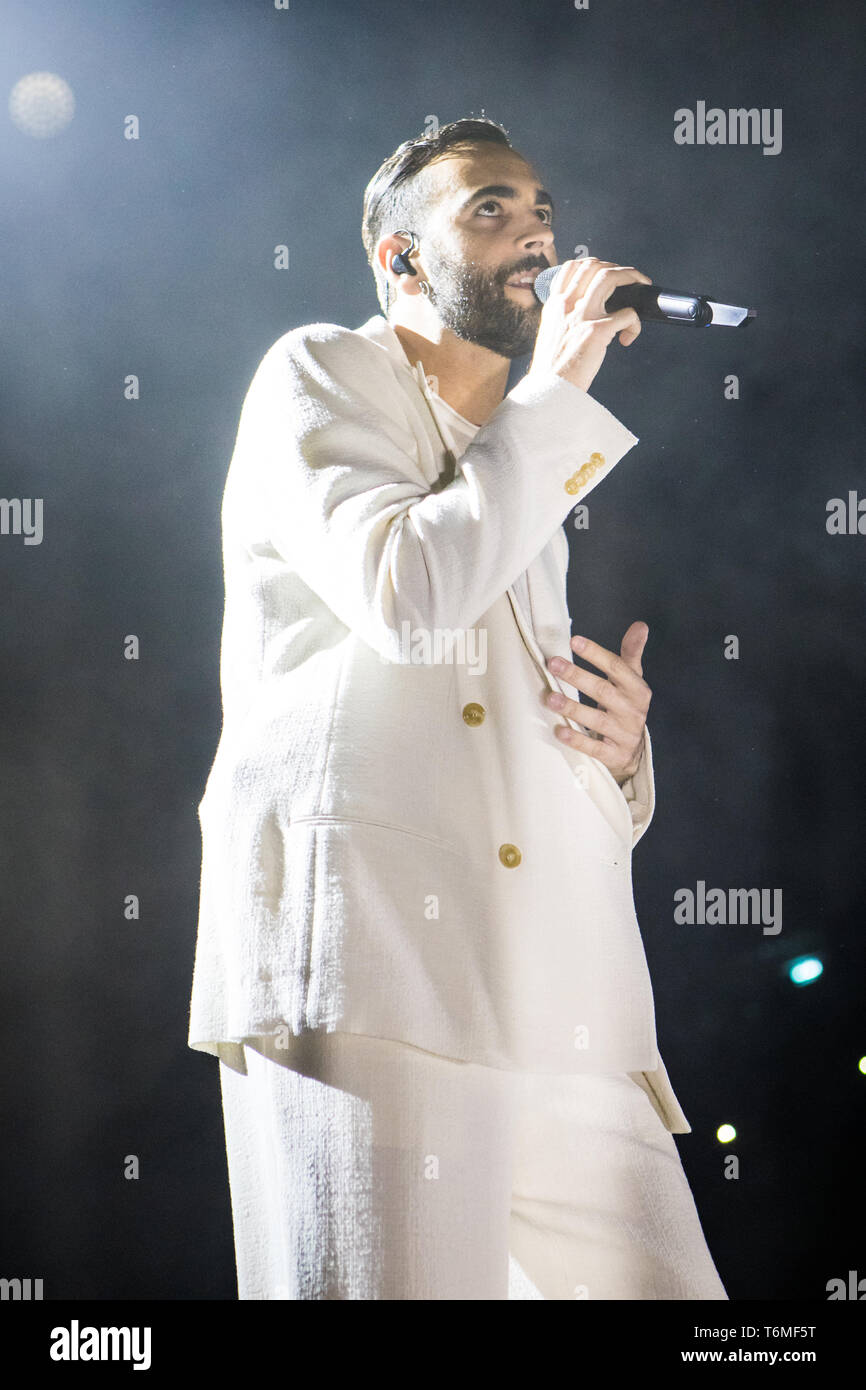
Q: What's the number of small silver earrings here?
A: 1